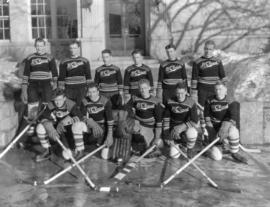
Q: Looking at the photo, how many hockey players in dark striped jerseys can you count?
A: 11